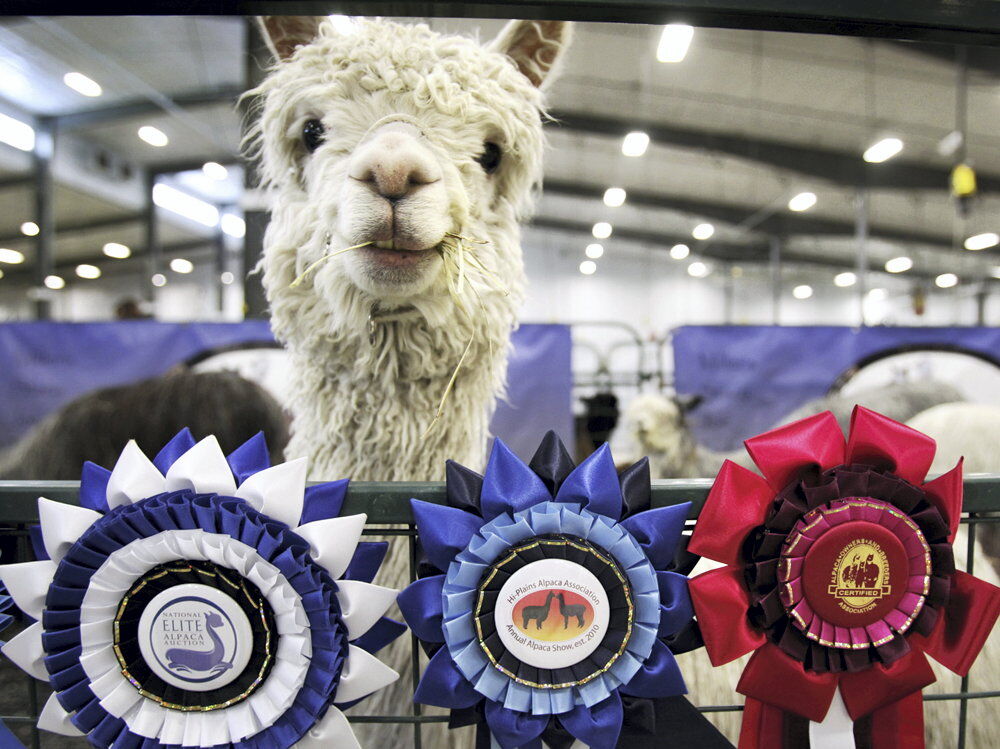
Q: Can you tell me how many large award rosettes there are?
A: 3